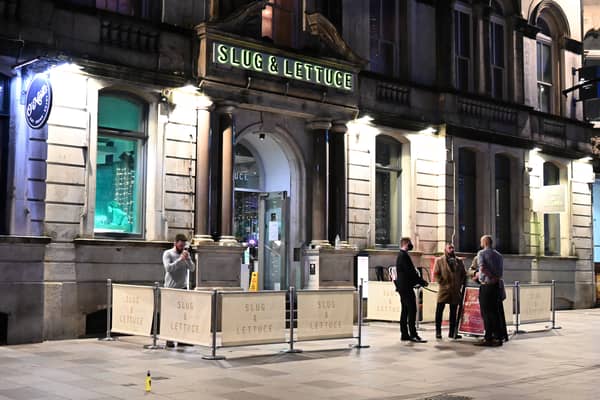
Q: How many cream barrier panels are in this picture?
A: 8